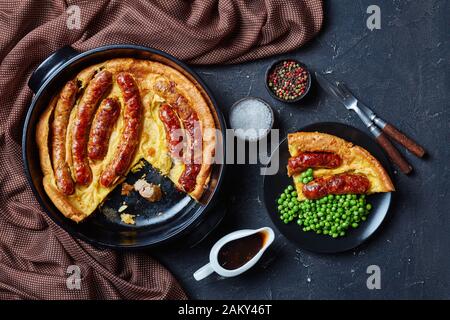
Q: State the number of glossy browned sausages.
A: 8